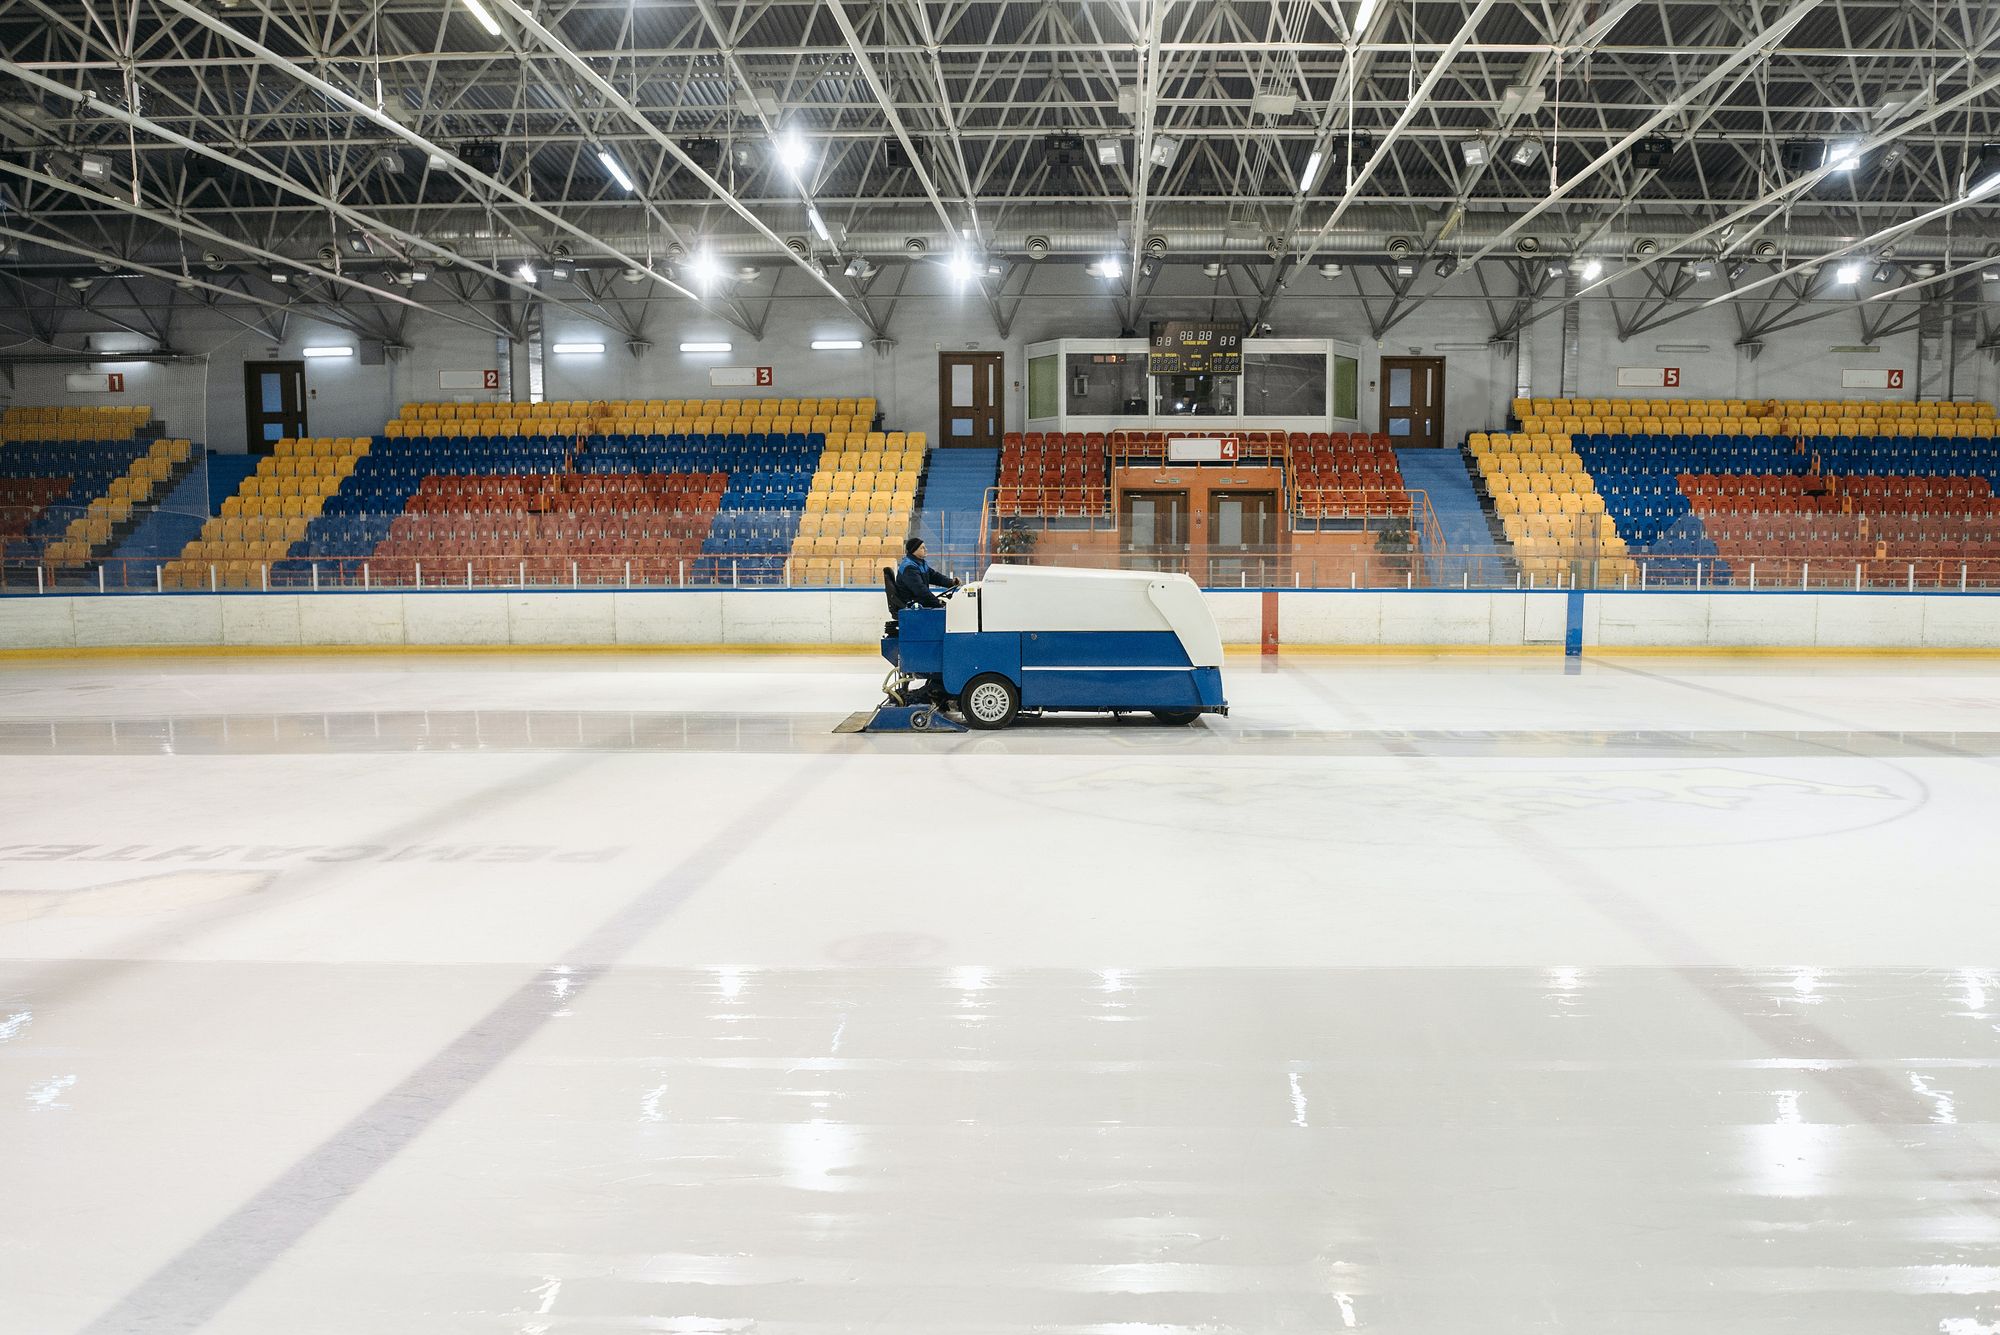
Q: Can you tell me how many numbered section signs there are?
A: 6